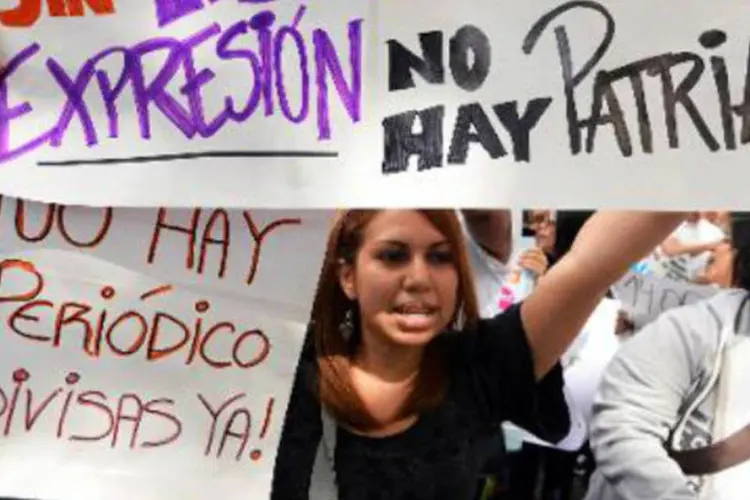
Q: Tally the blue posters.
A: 0